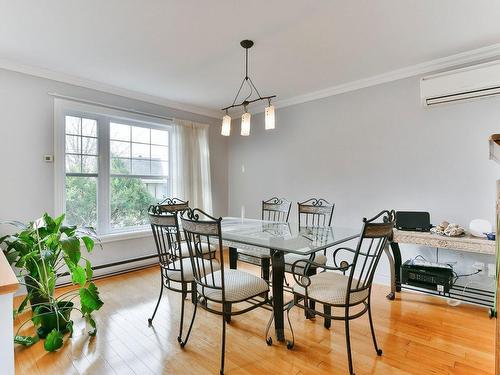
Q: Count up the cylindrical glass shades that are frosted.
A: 3